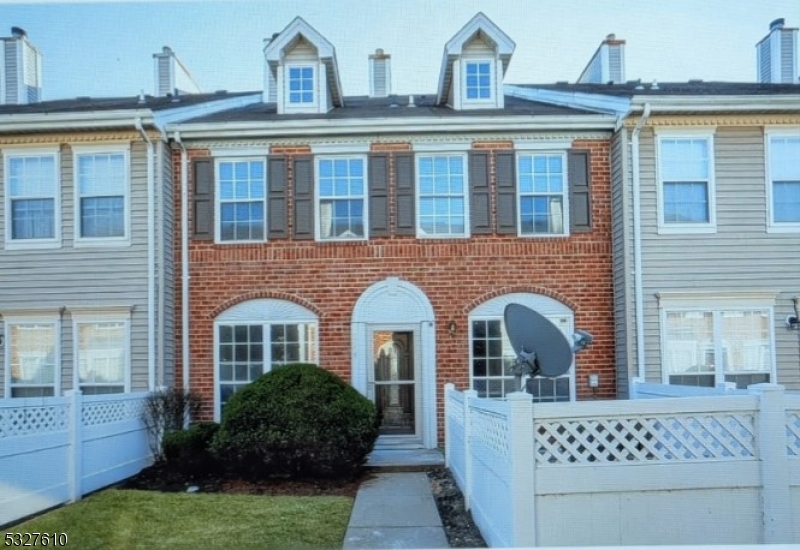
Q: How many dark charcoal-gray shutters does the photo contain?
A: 8